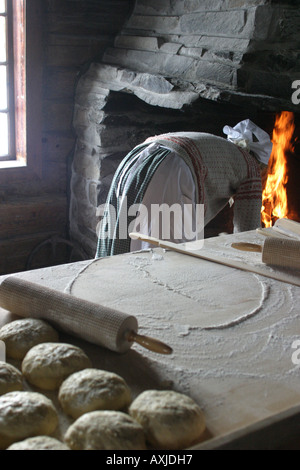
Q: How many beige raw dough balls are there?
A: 8